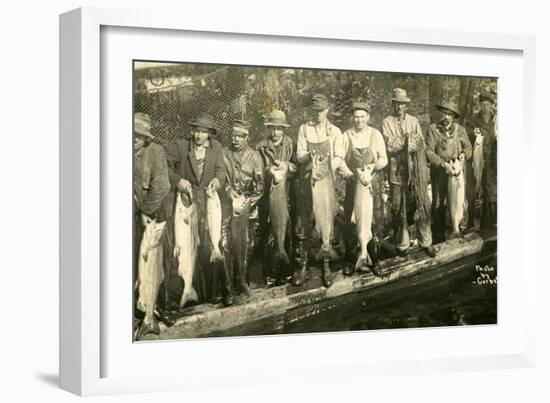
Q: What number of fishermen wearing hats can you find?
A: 9